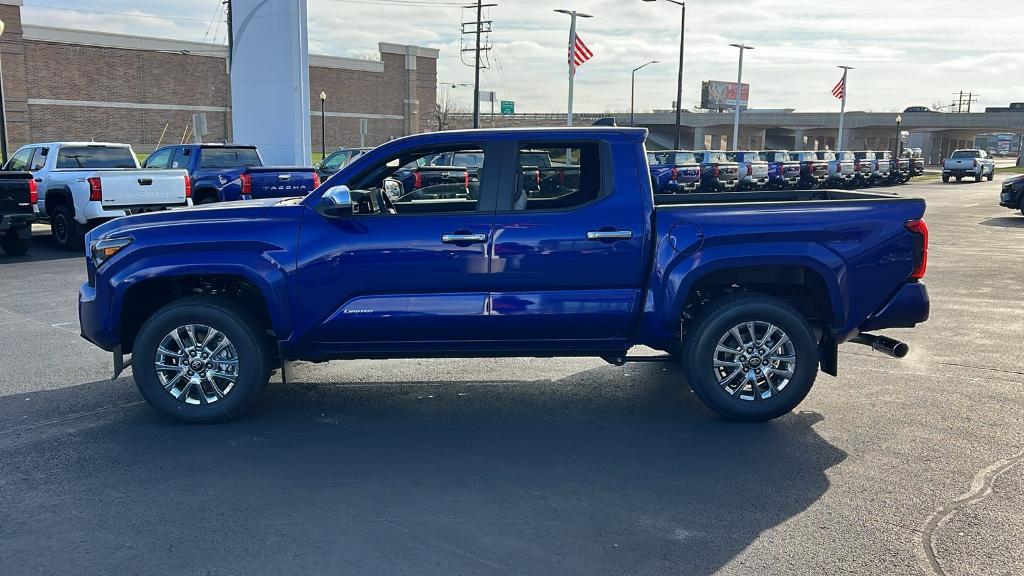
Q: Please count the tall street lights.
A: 5